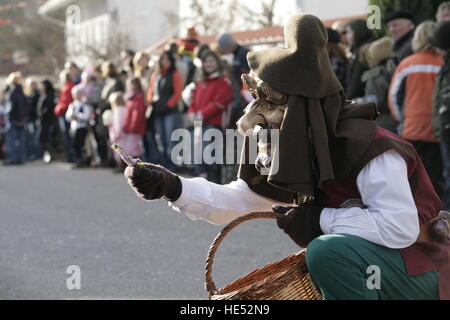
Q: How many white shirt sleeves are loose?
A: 2